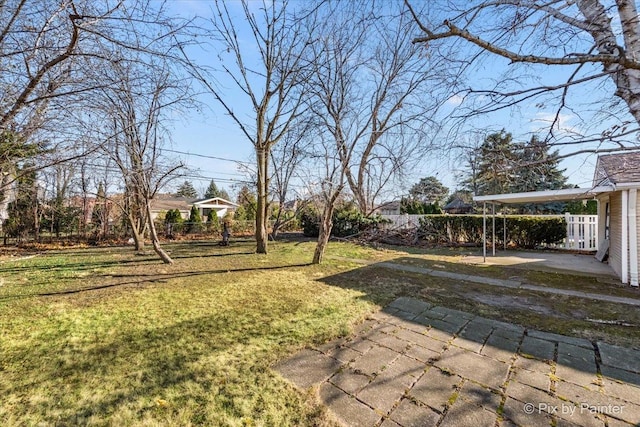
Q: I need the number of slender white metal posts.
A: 3